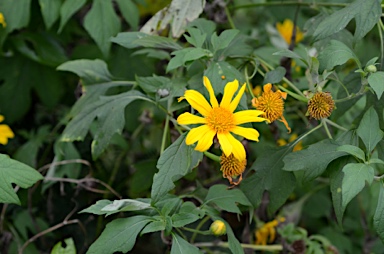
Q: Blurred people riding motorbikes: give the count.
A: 0